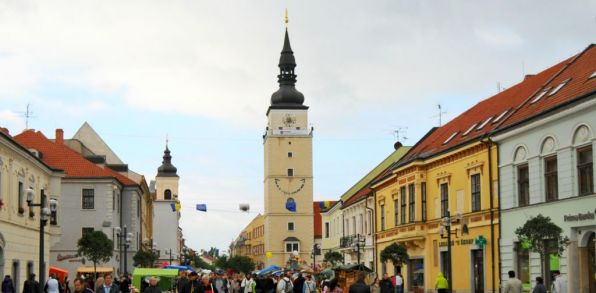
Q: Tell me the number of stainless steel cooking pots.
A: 0